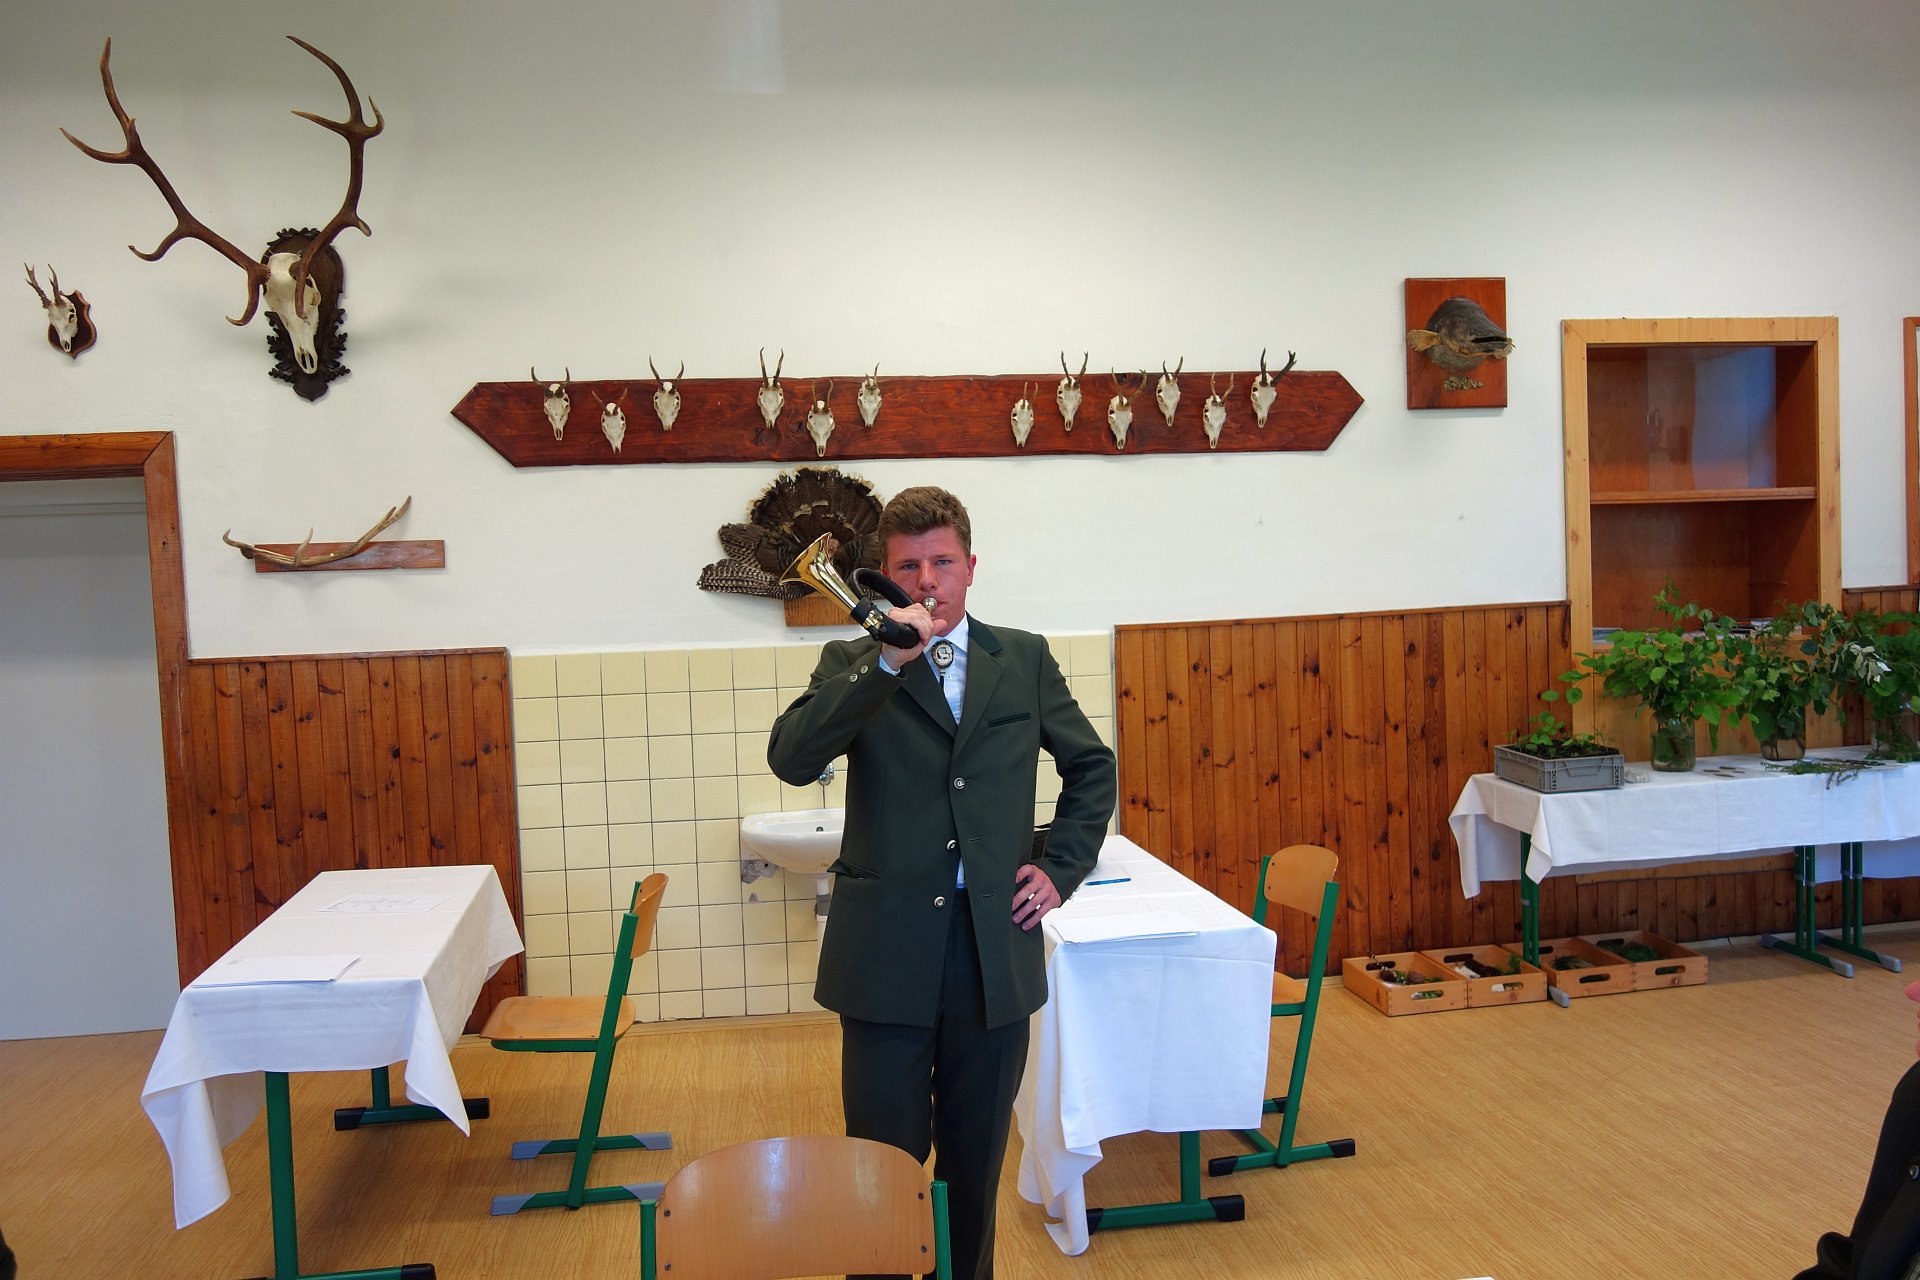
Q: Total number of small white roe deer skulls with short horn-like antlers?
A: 13